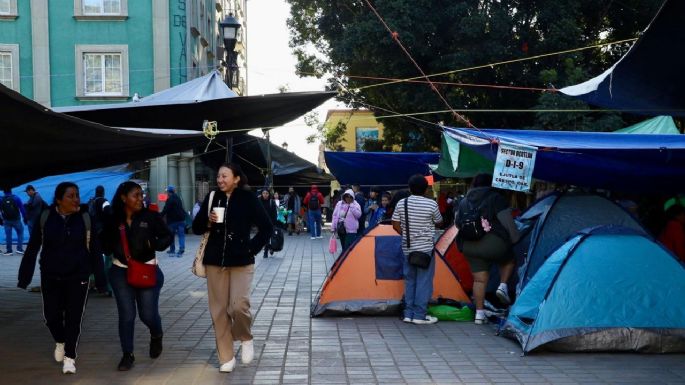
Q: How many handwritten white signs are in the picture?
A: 1